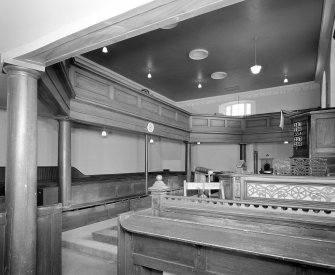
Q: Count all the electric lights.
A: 9